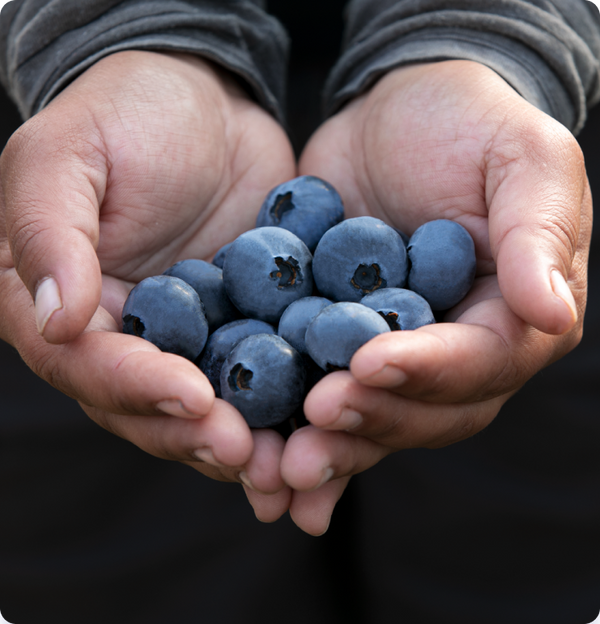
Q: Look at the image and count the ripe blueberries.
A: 12